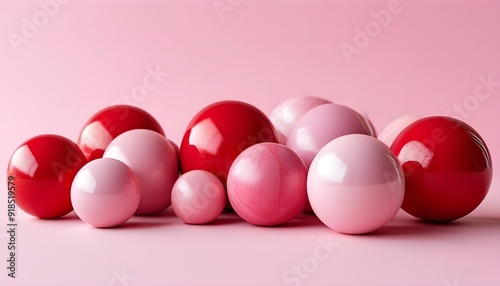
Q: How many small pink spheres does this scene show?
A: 2